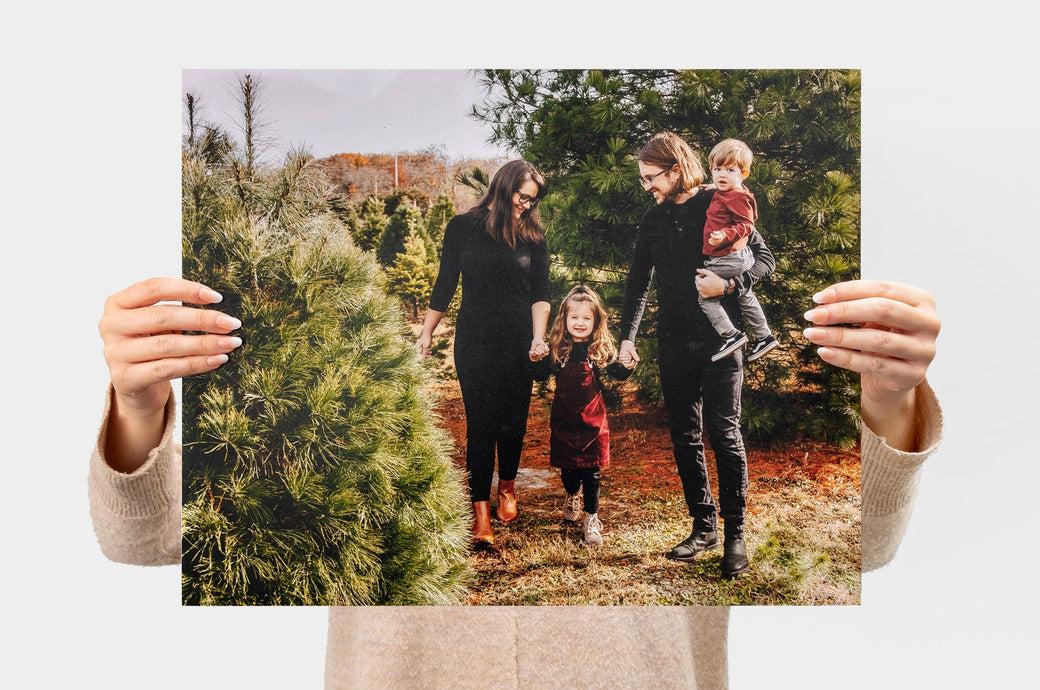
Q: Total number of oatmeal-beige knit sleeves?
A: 2